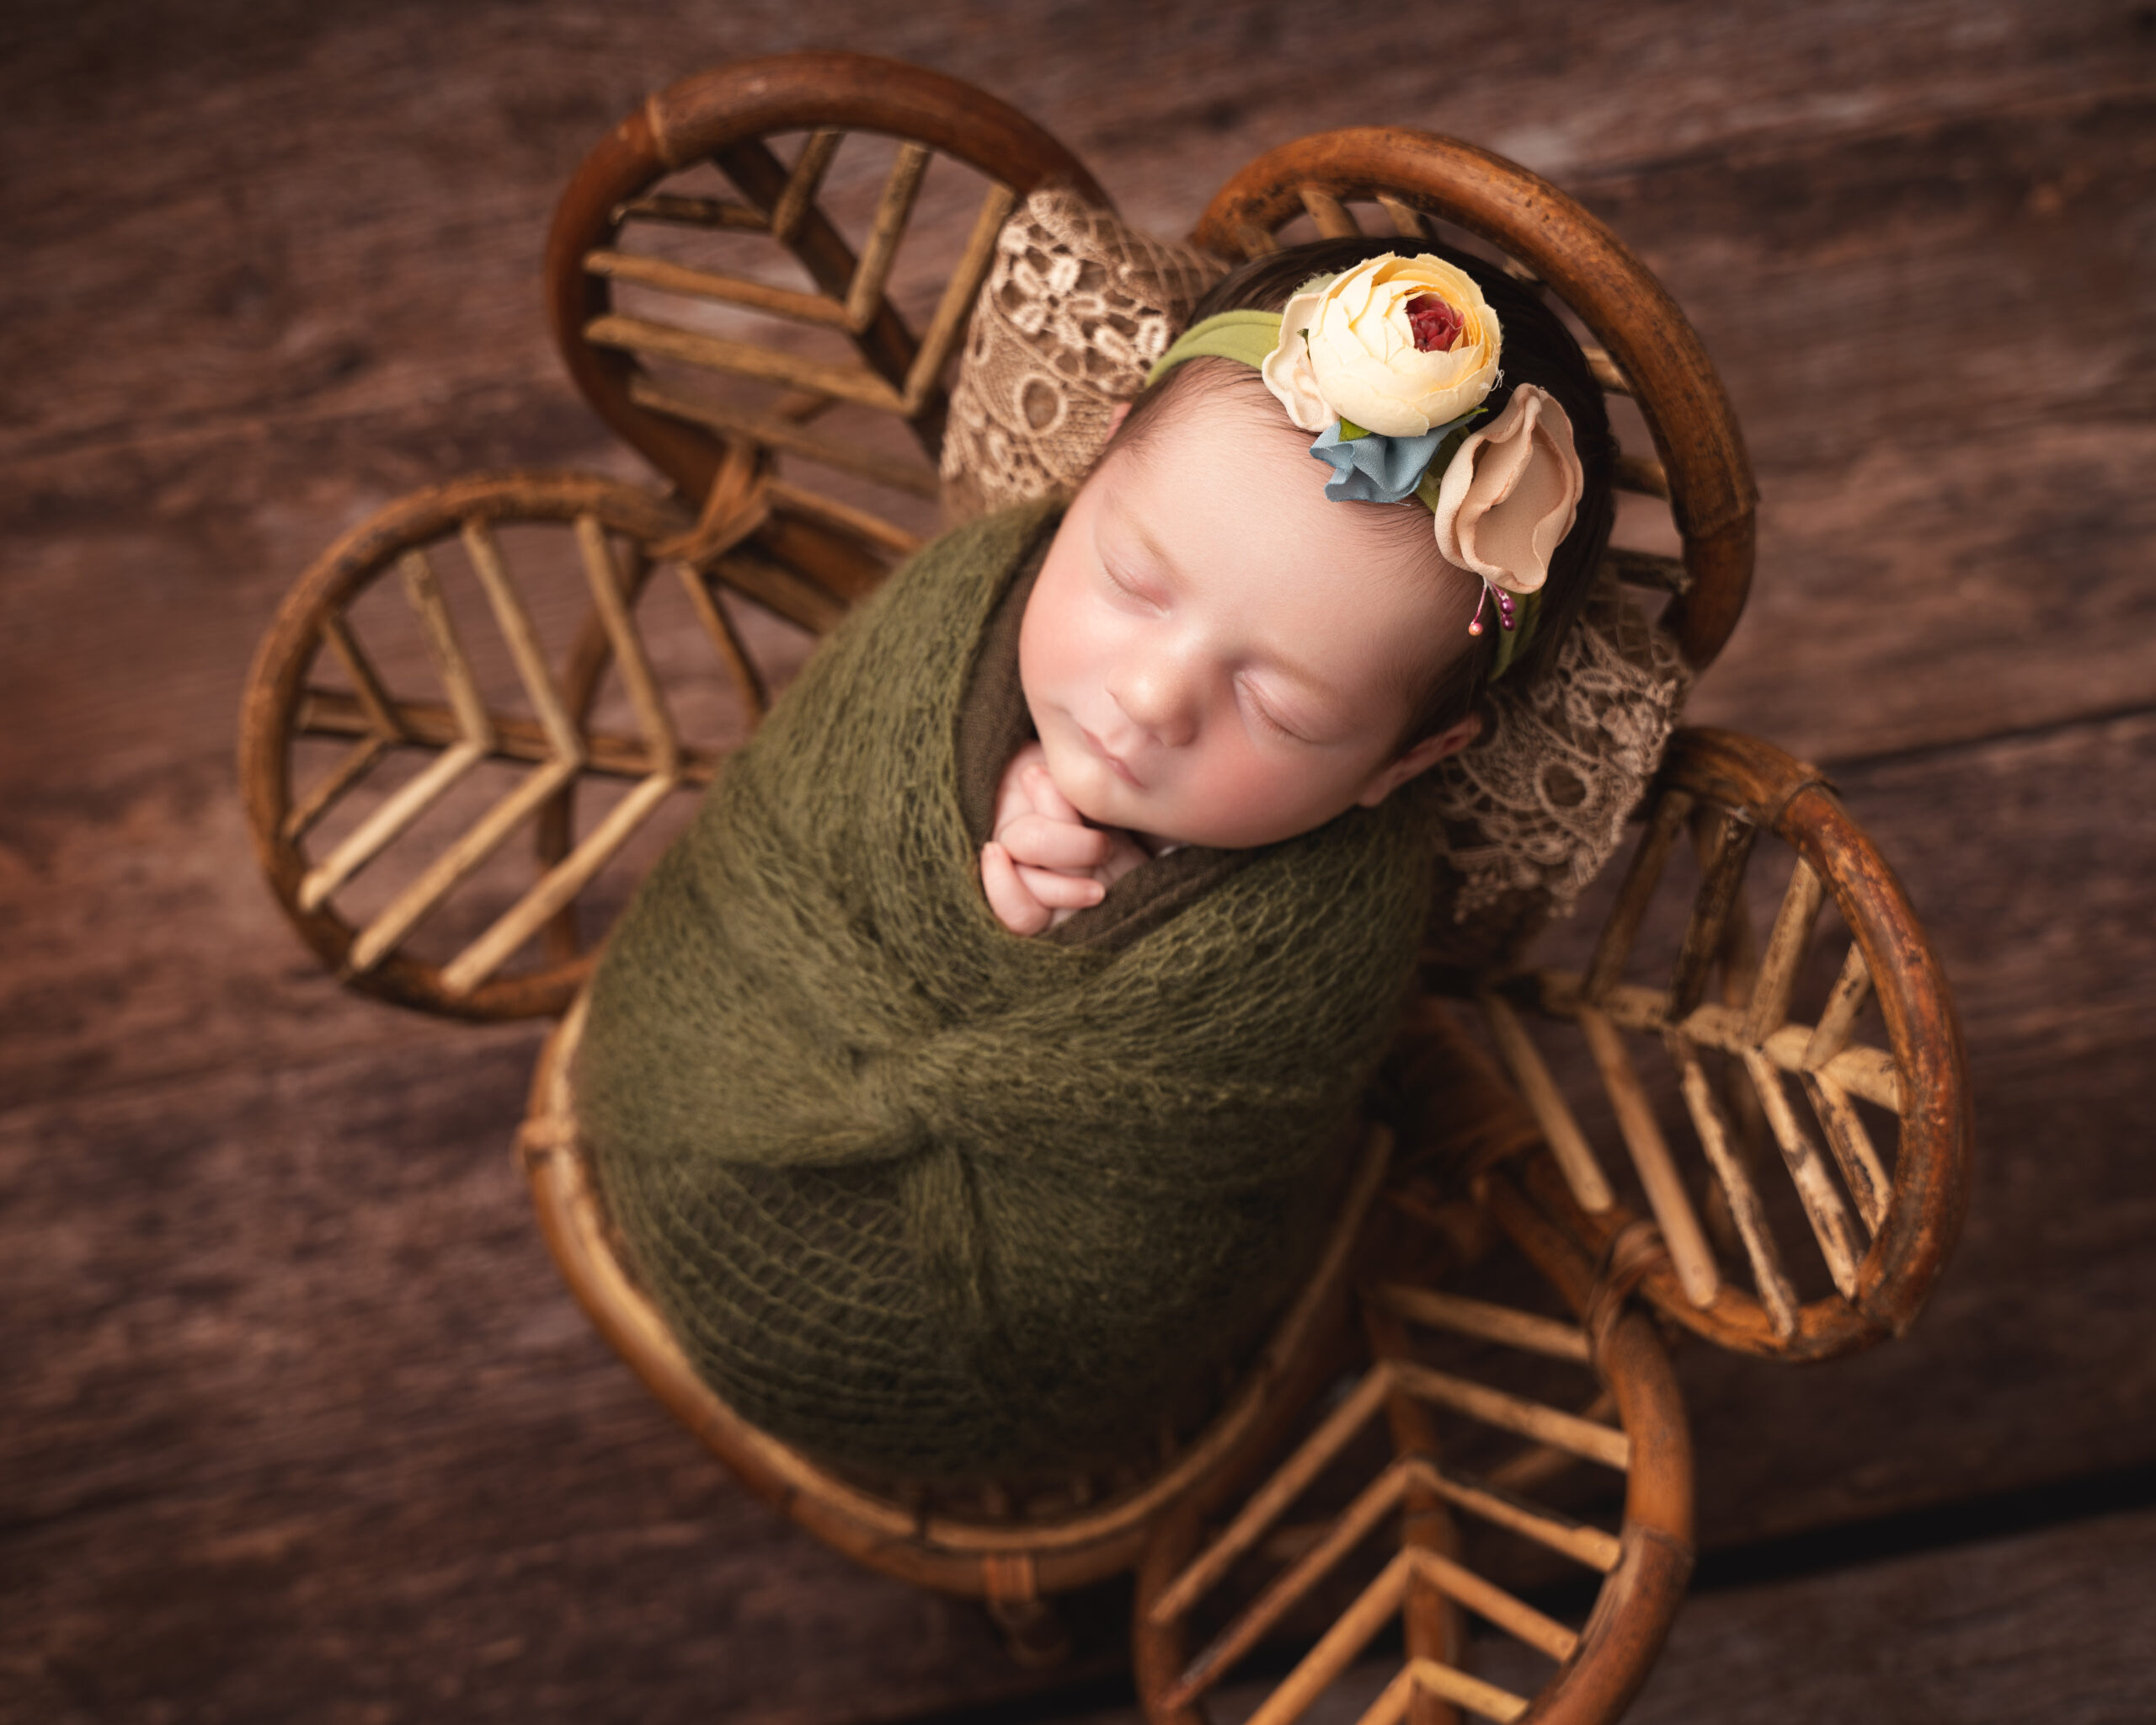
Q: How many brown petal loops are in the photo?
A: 5